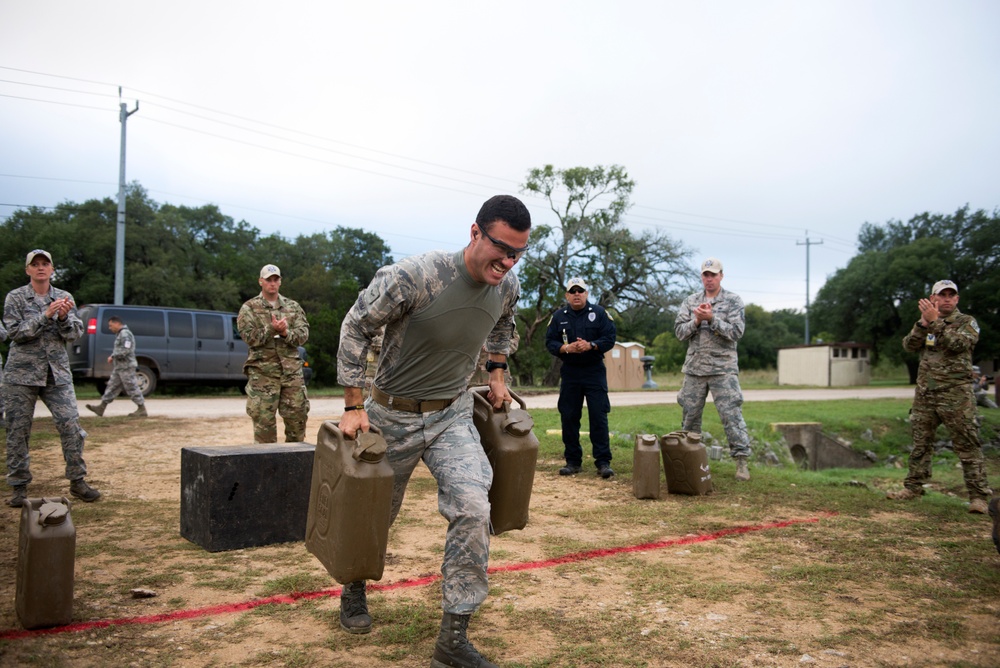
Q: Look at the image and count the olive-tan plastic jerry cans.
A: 5